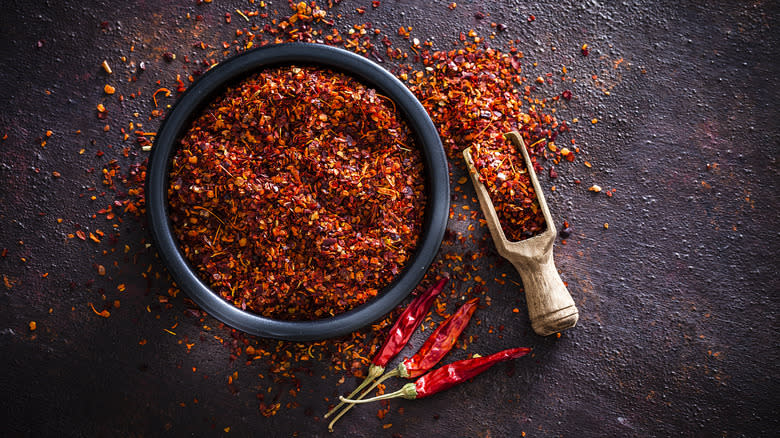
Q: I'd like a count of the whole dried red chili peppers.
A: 3